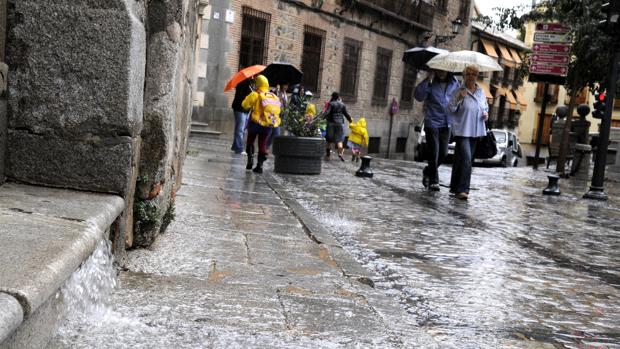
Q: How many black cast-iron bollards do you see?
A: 2